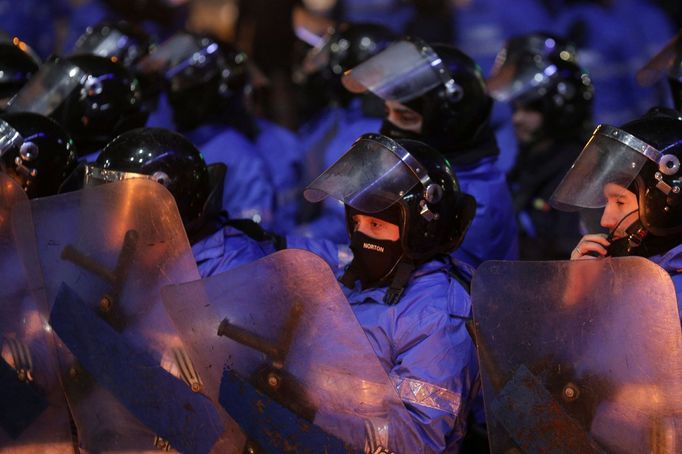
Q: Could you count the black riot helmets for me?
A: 12